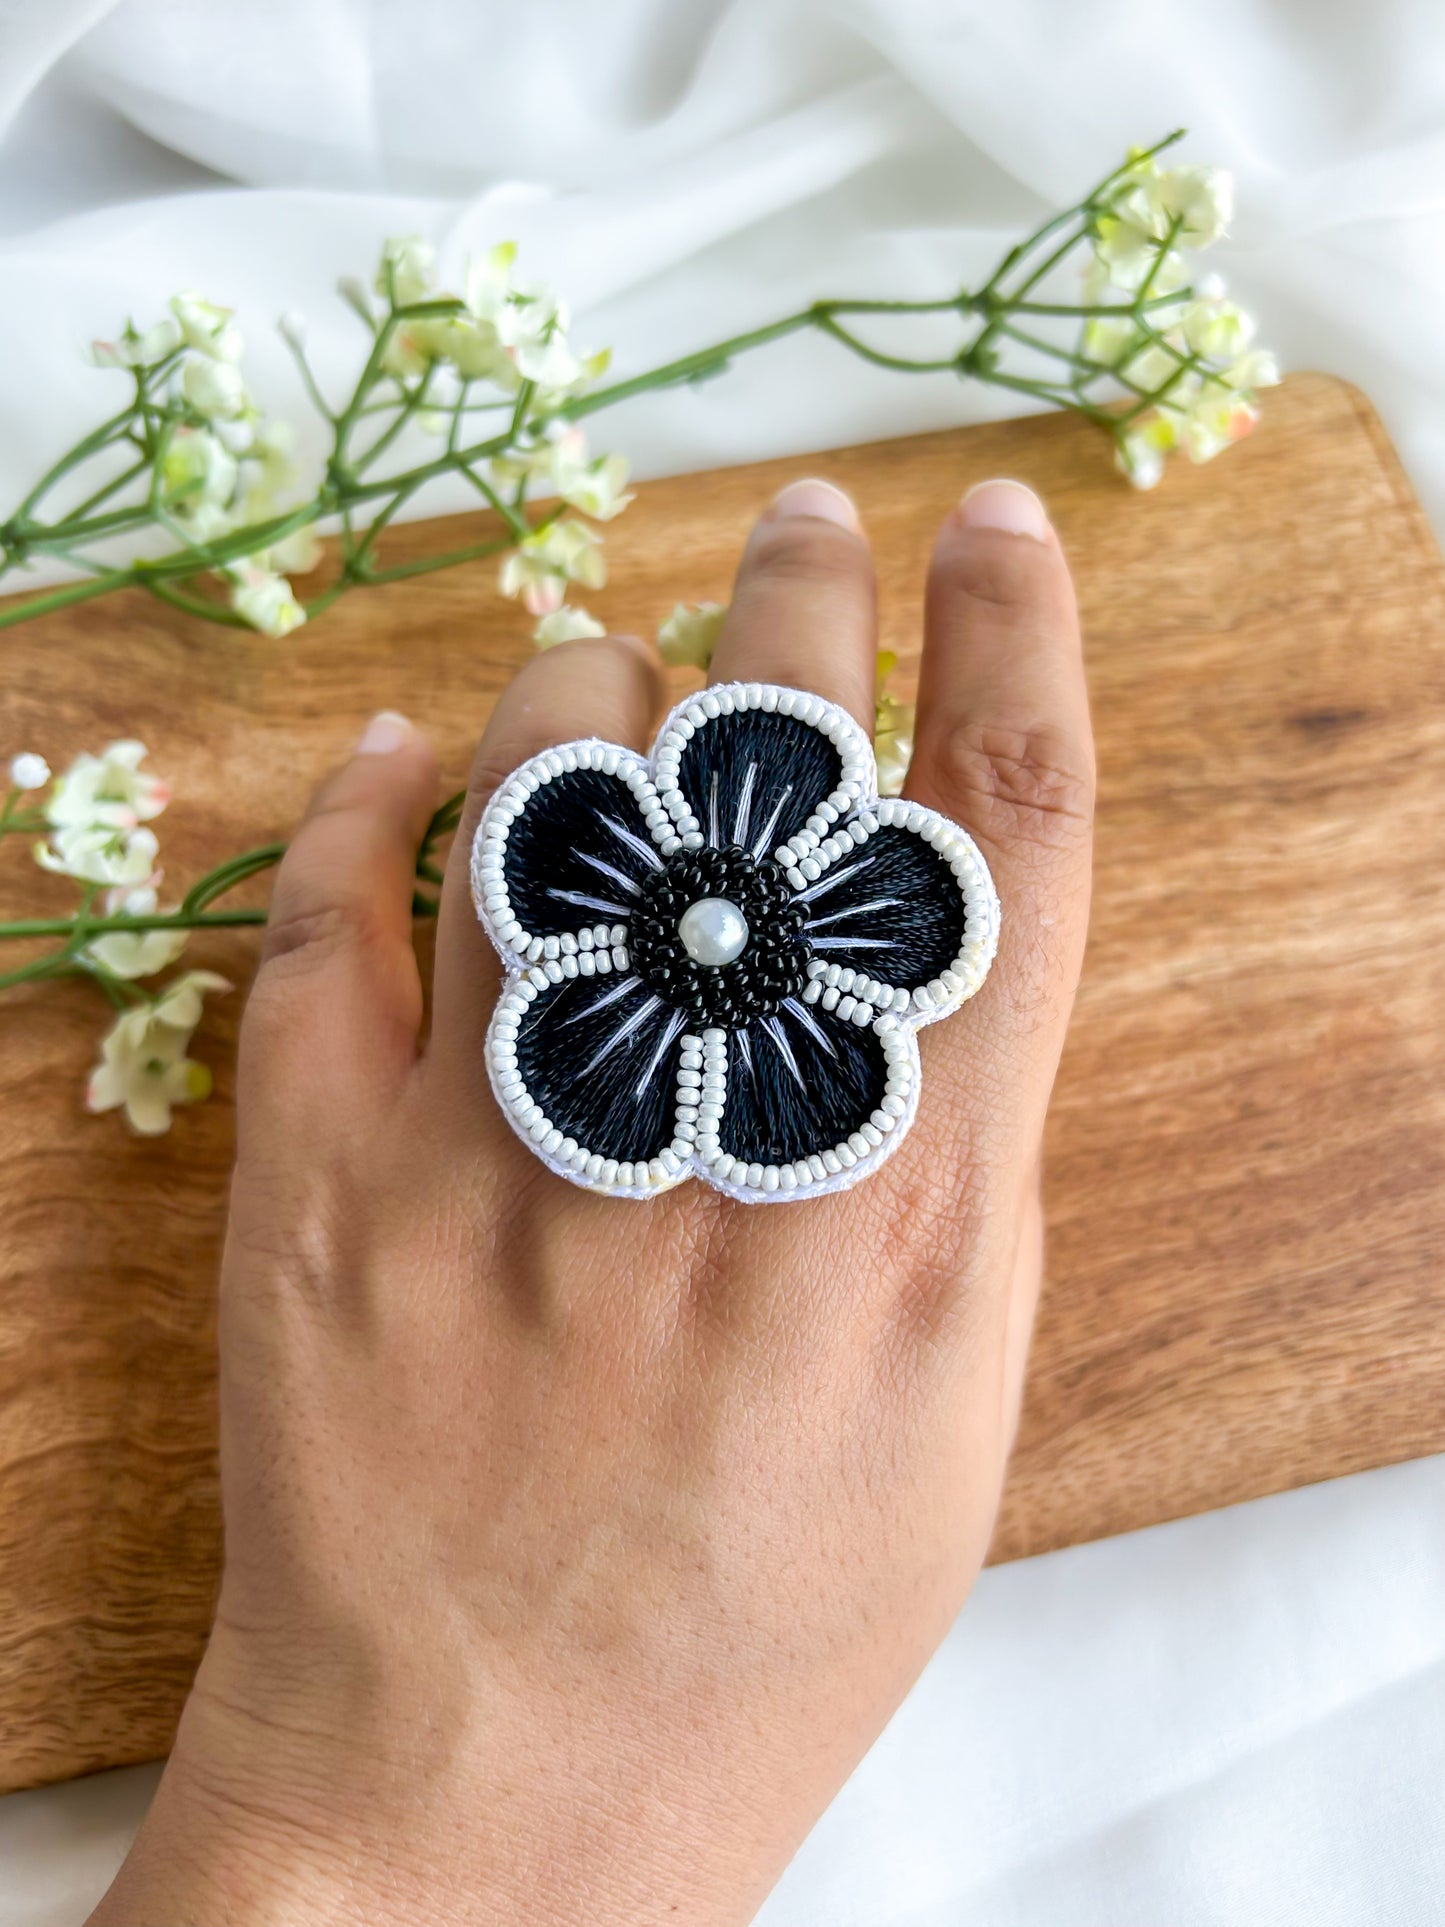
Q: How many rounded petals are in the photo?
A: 5